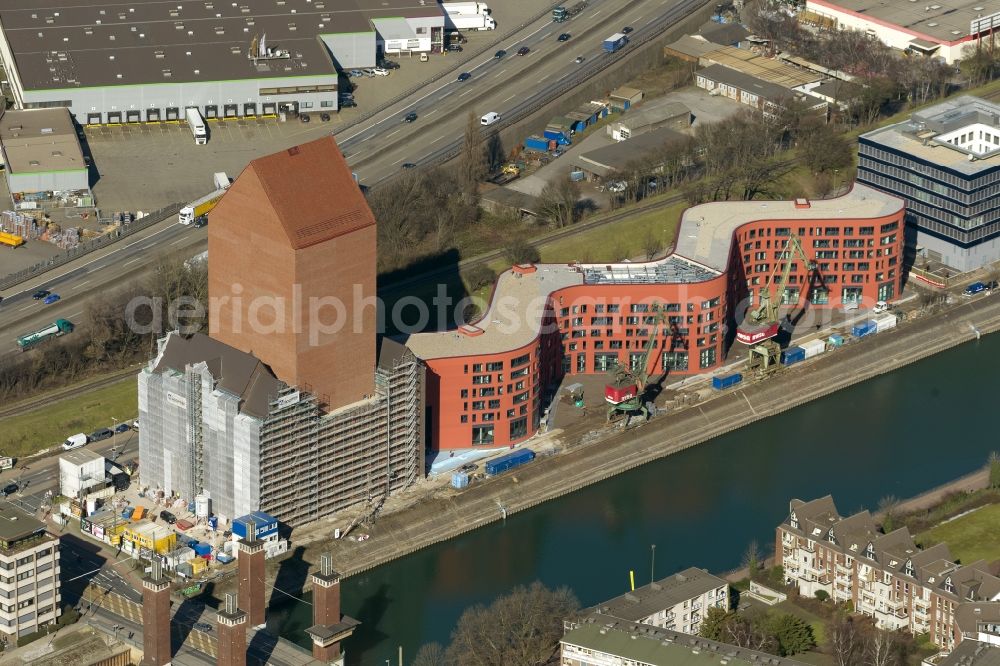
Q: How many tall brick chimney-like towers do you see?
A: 4